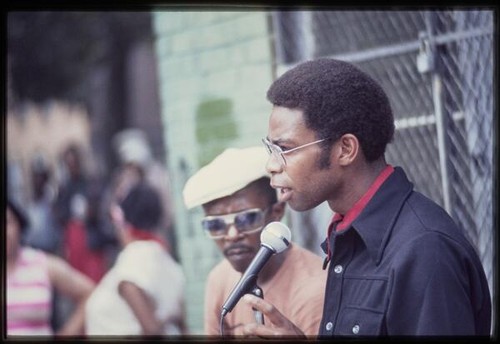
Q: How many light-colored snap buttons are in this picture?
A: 3